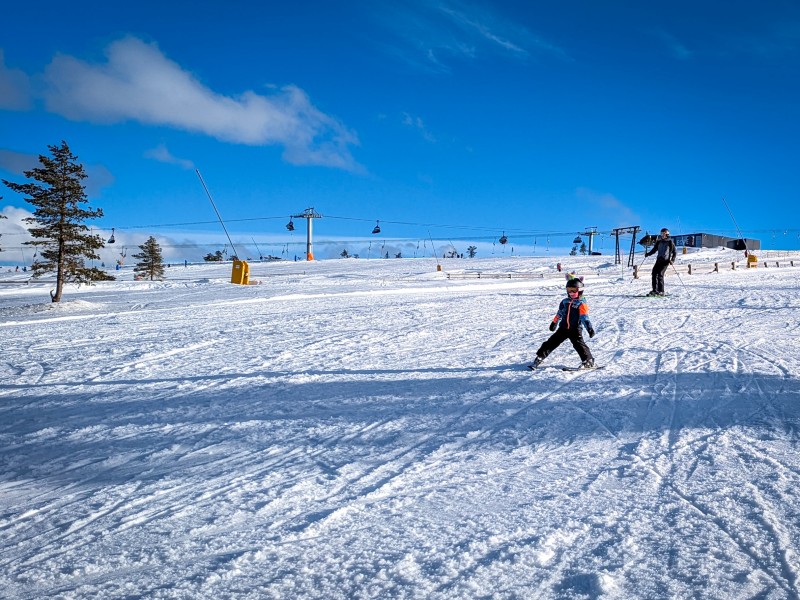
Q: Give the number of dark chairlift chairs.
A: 5